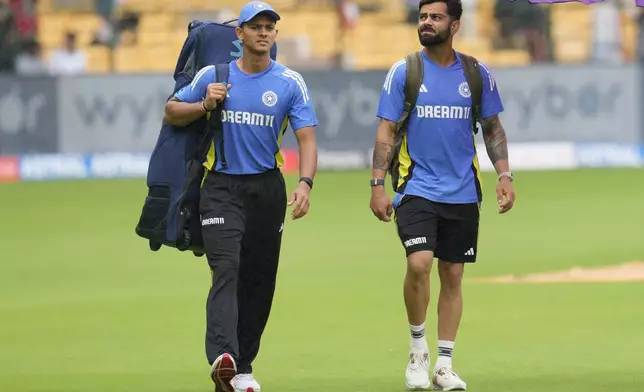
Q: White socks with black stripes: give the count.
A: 2